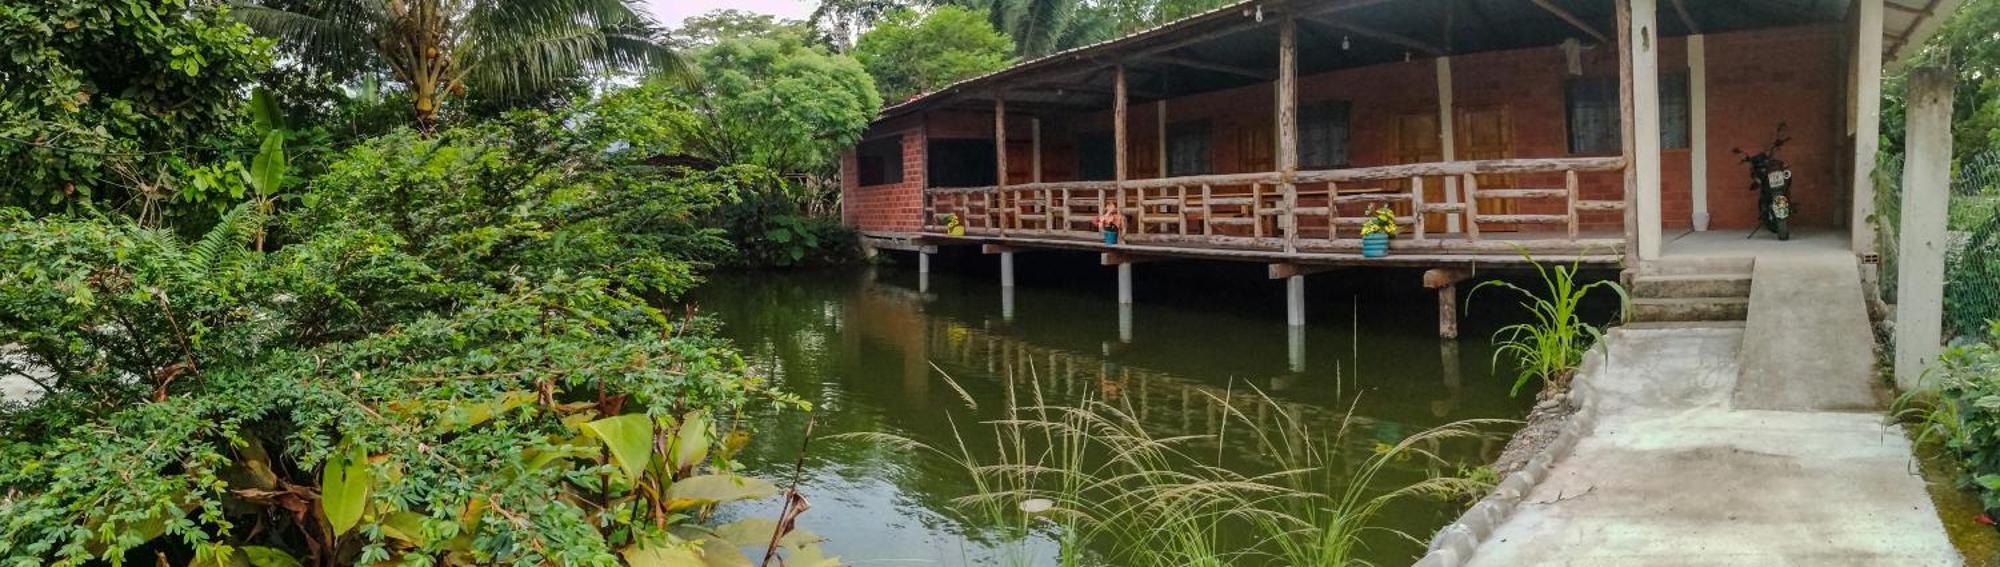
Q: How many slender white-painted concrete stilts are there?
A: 4